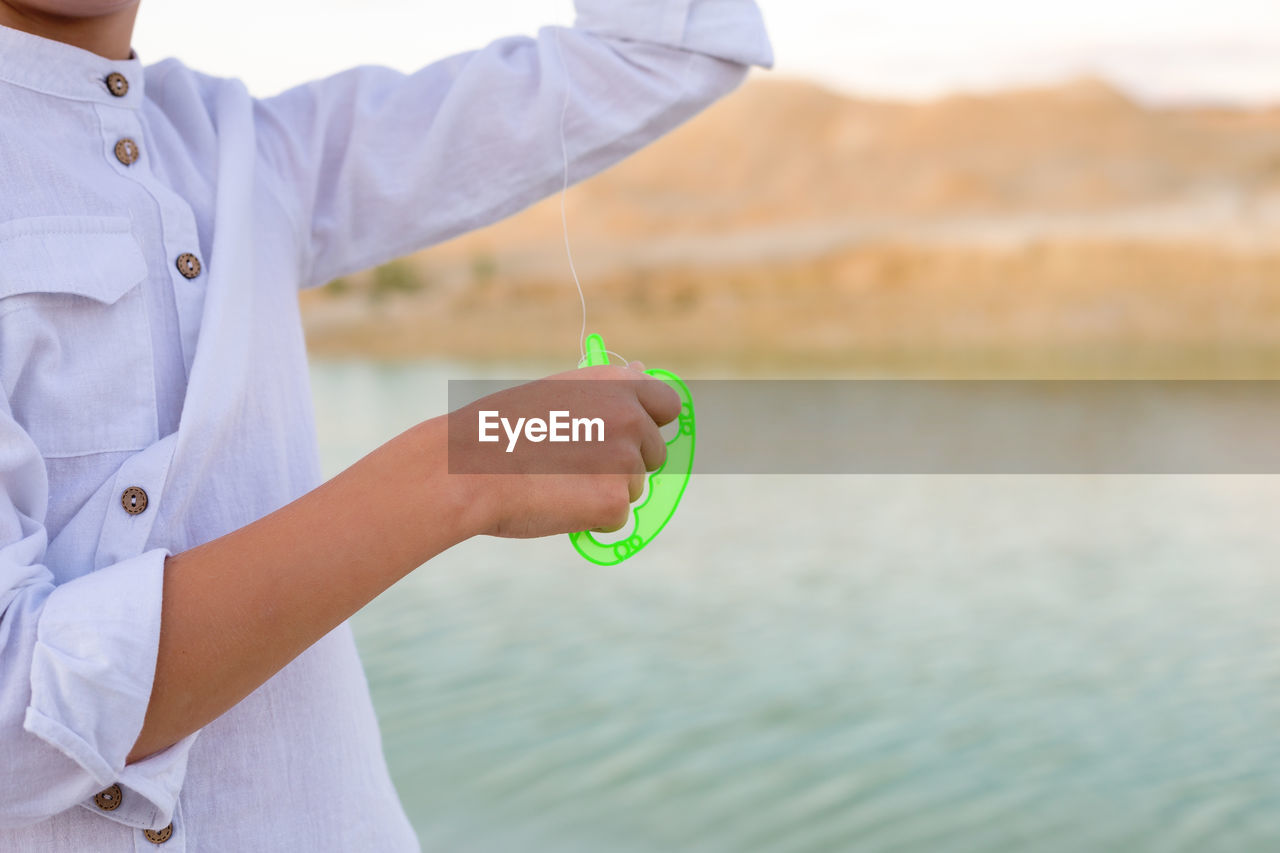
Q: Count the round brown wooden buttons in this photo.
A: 6